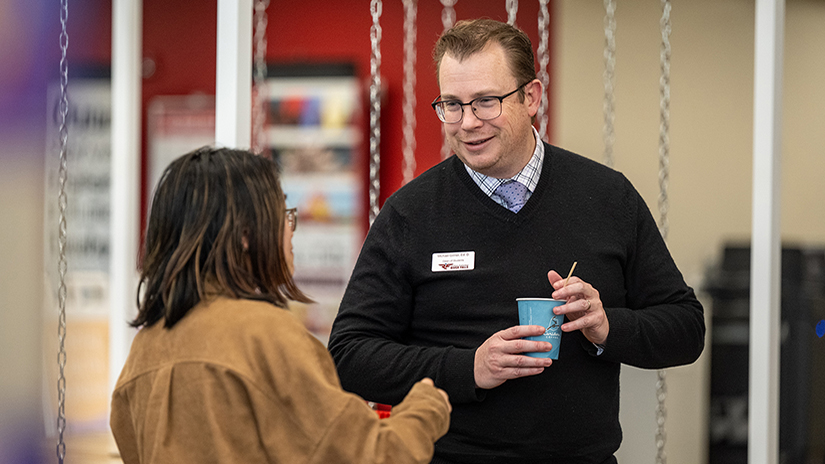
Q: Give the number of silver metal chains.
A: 9